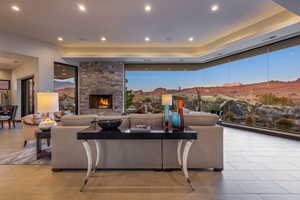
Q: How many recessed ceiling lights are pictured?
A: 8